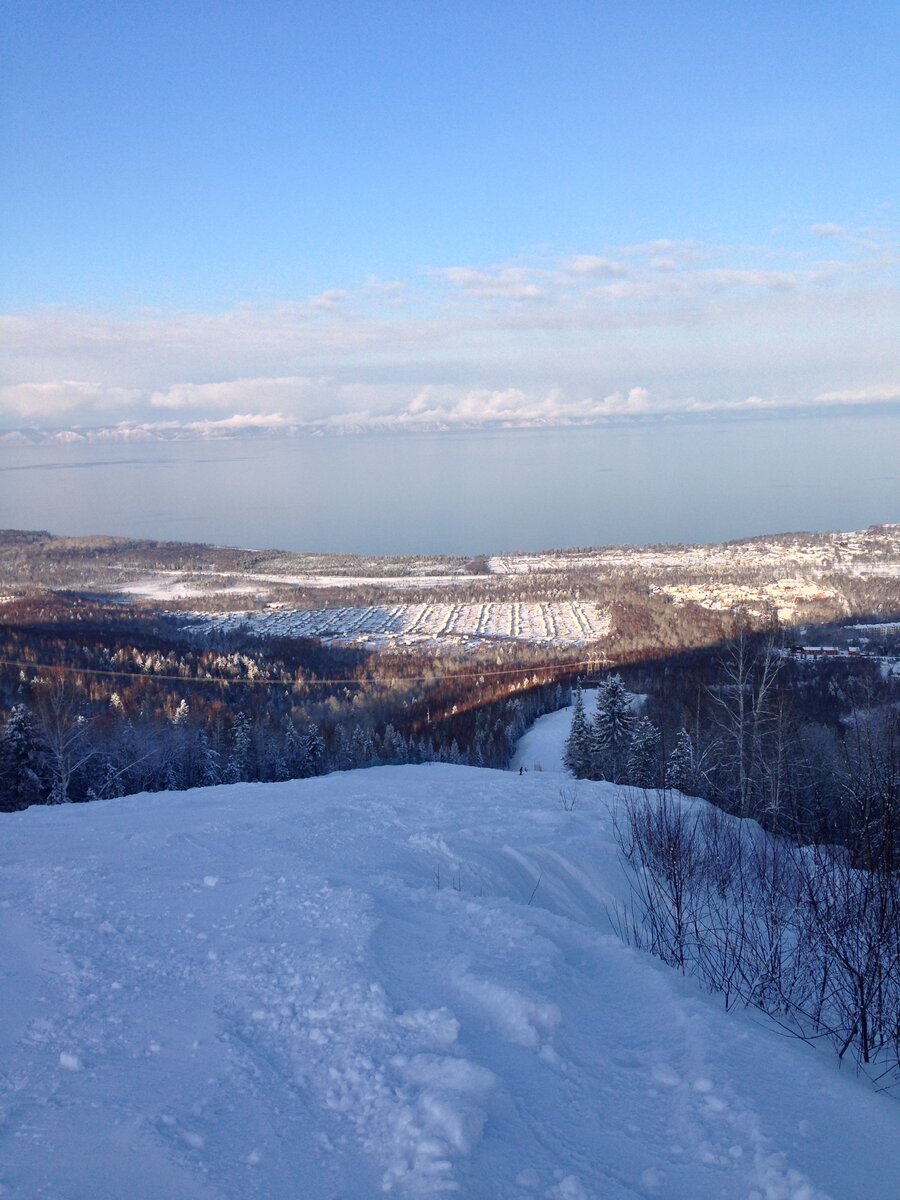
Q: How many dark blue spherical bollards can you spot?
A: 0